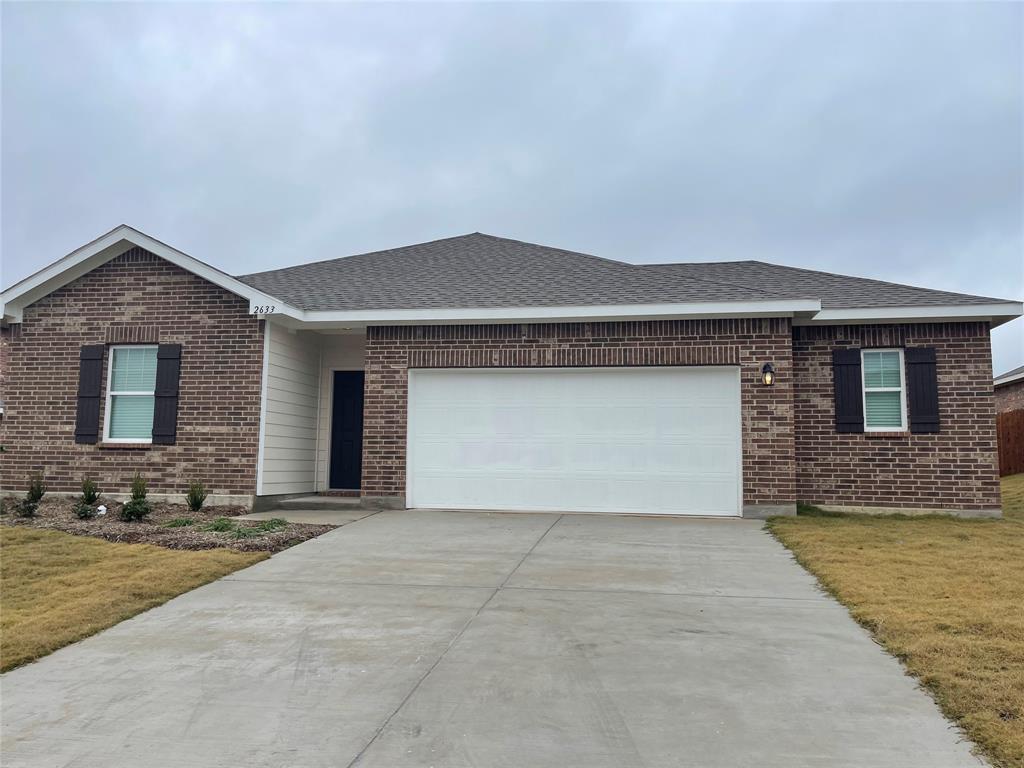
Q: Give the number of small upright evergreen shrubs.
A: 4